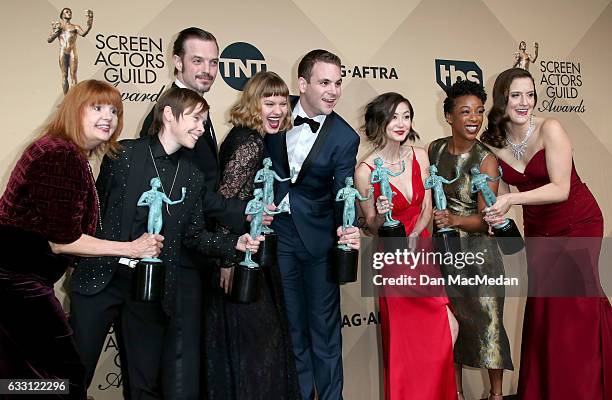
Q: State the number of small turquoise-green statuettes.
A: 7